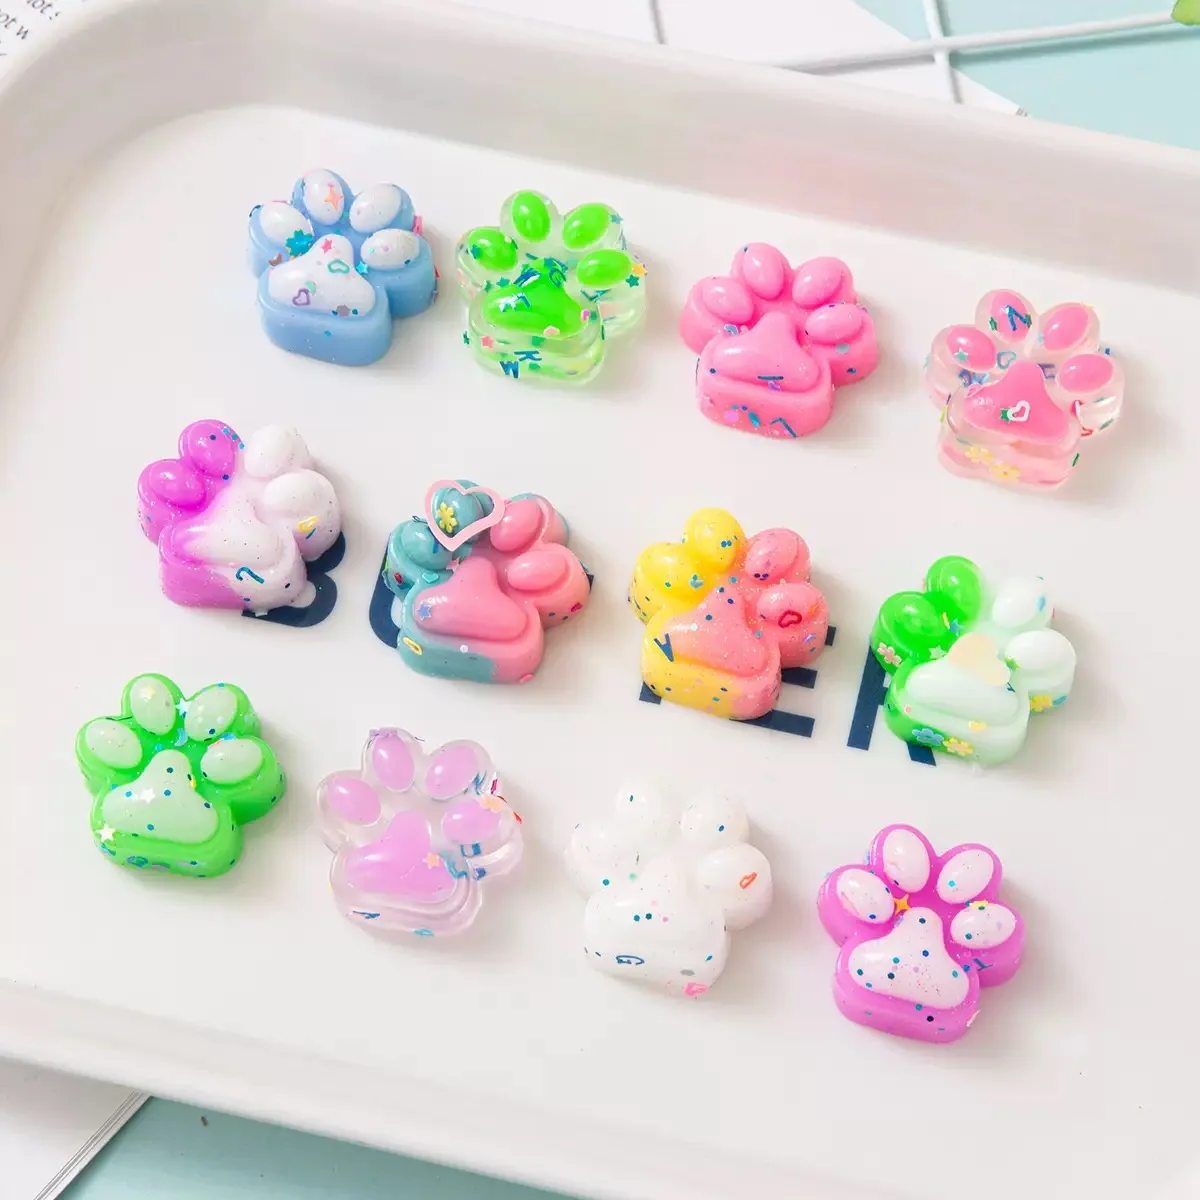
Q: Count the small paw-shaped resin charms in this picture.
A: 12